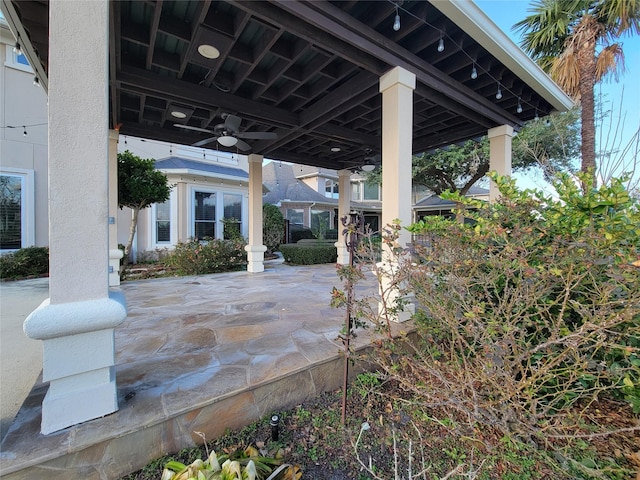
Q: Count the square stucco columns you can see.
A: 6